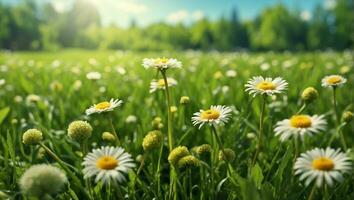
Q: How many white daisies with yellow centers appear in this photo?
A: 9